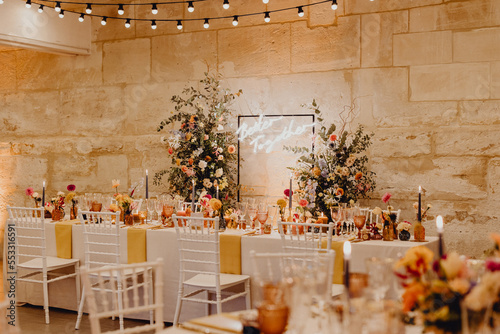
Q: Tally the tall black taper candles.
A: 8